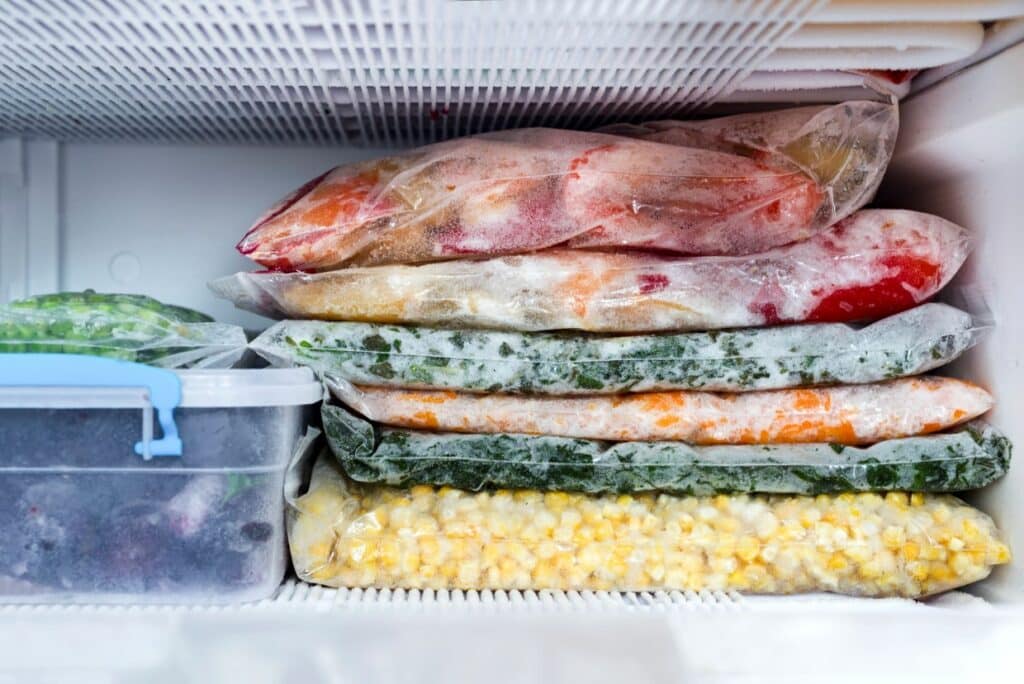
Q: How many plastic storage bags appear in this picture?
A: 7